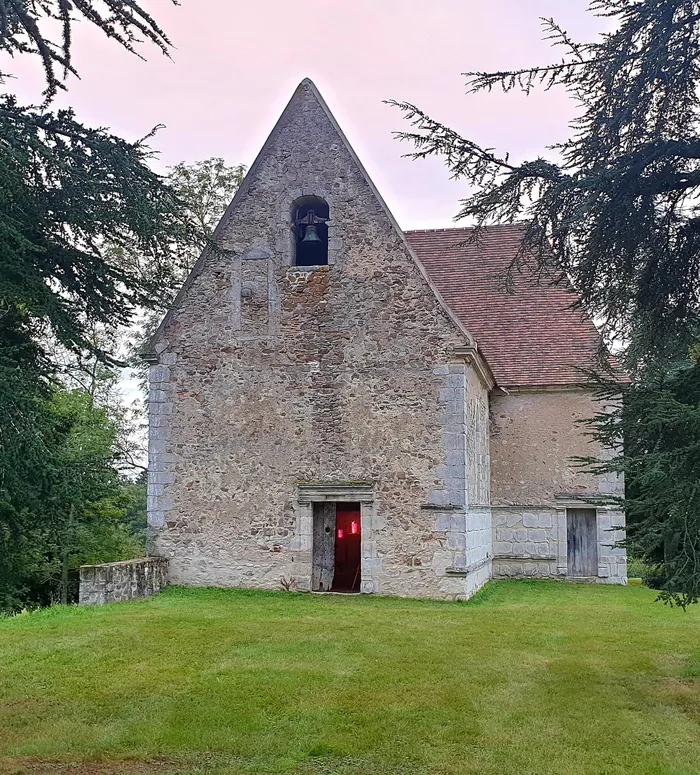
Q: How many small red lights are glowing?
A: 2